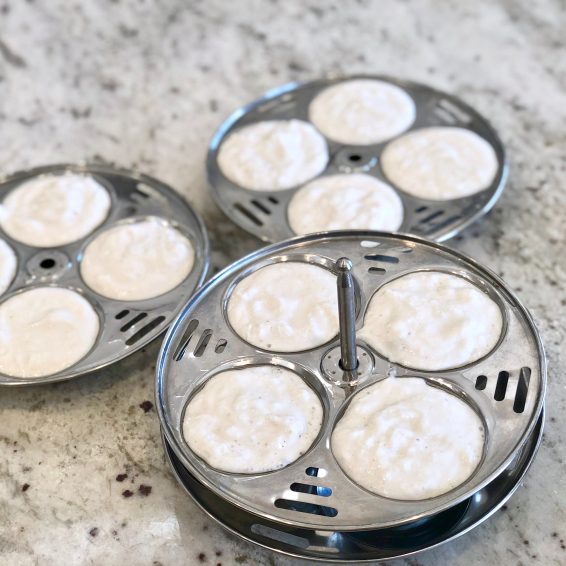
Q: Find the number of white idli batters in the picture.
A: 12